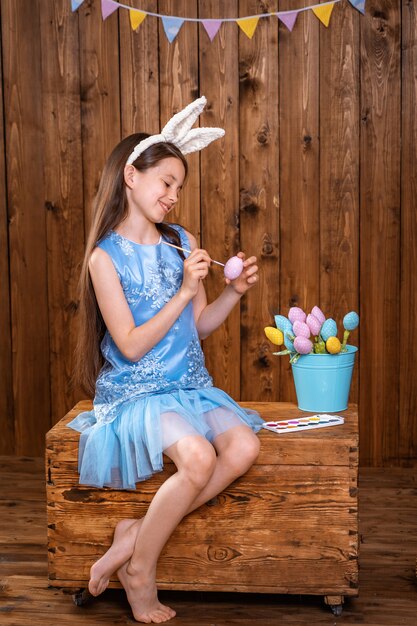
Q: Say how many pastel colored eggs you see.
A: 12